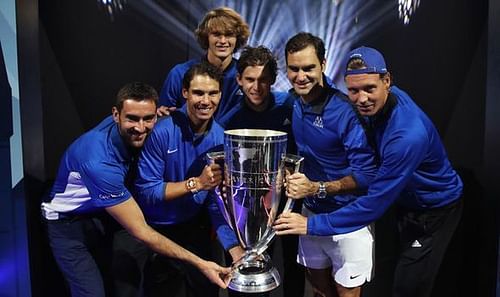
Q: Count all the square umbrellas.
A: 0